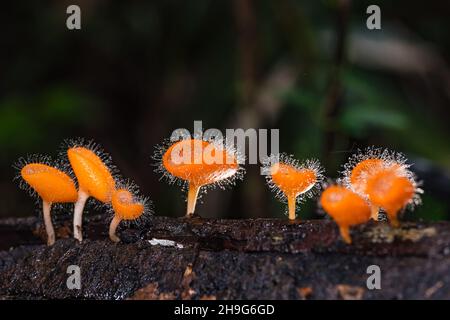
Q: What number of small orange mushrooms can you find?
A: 8